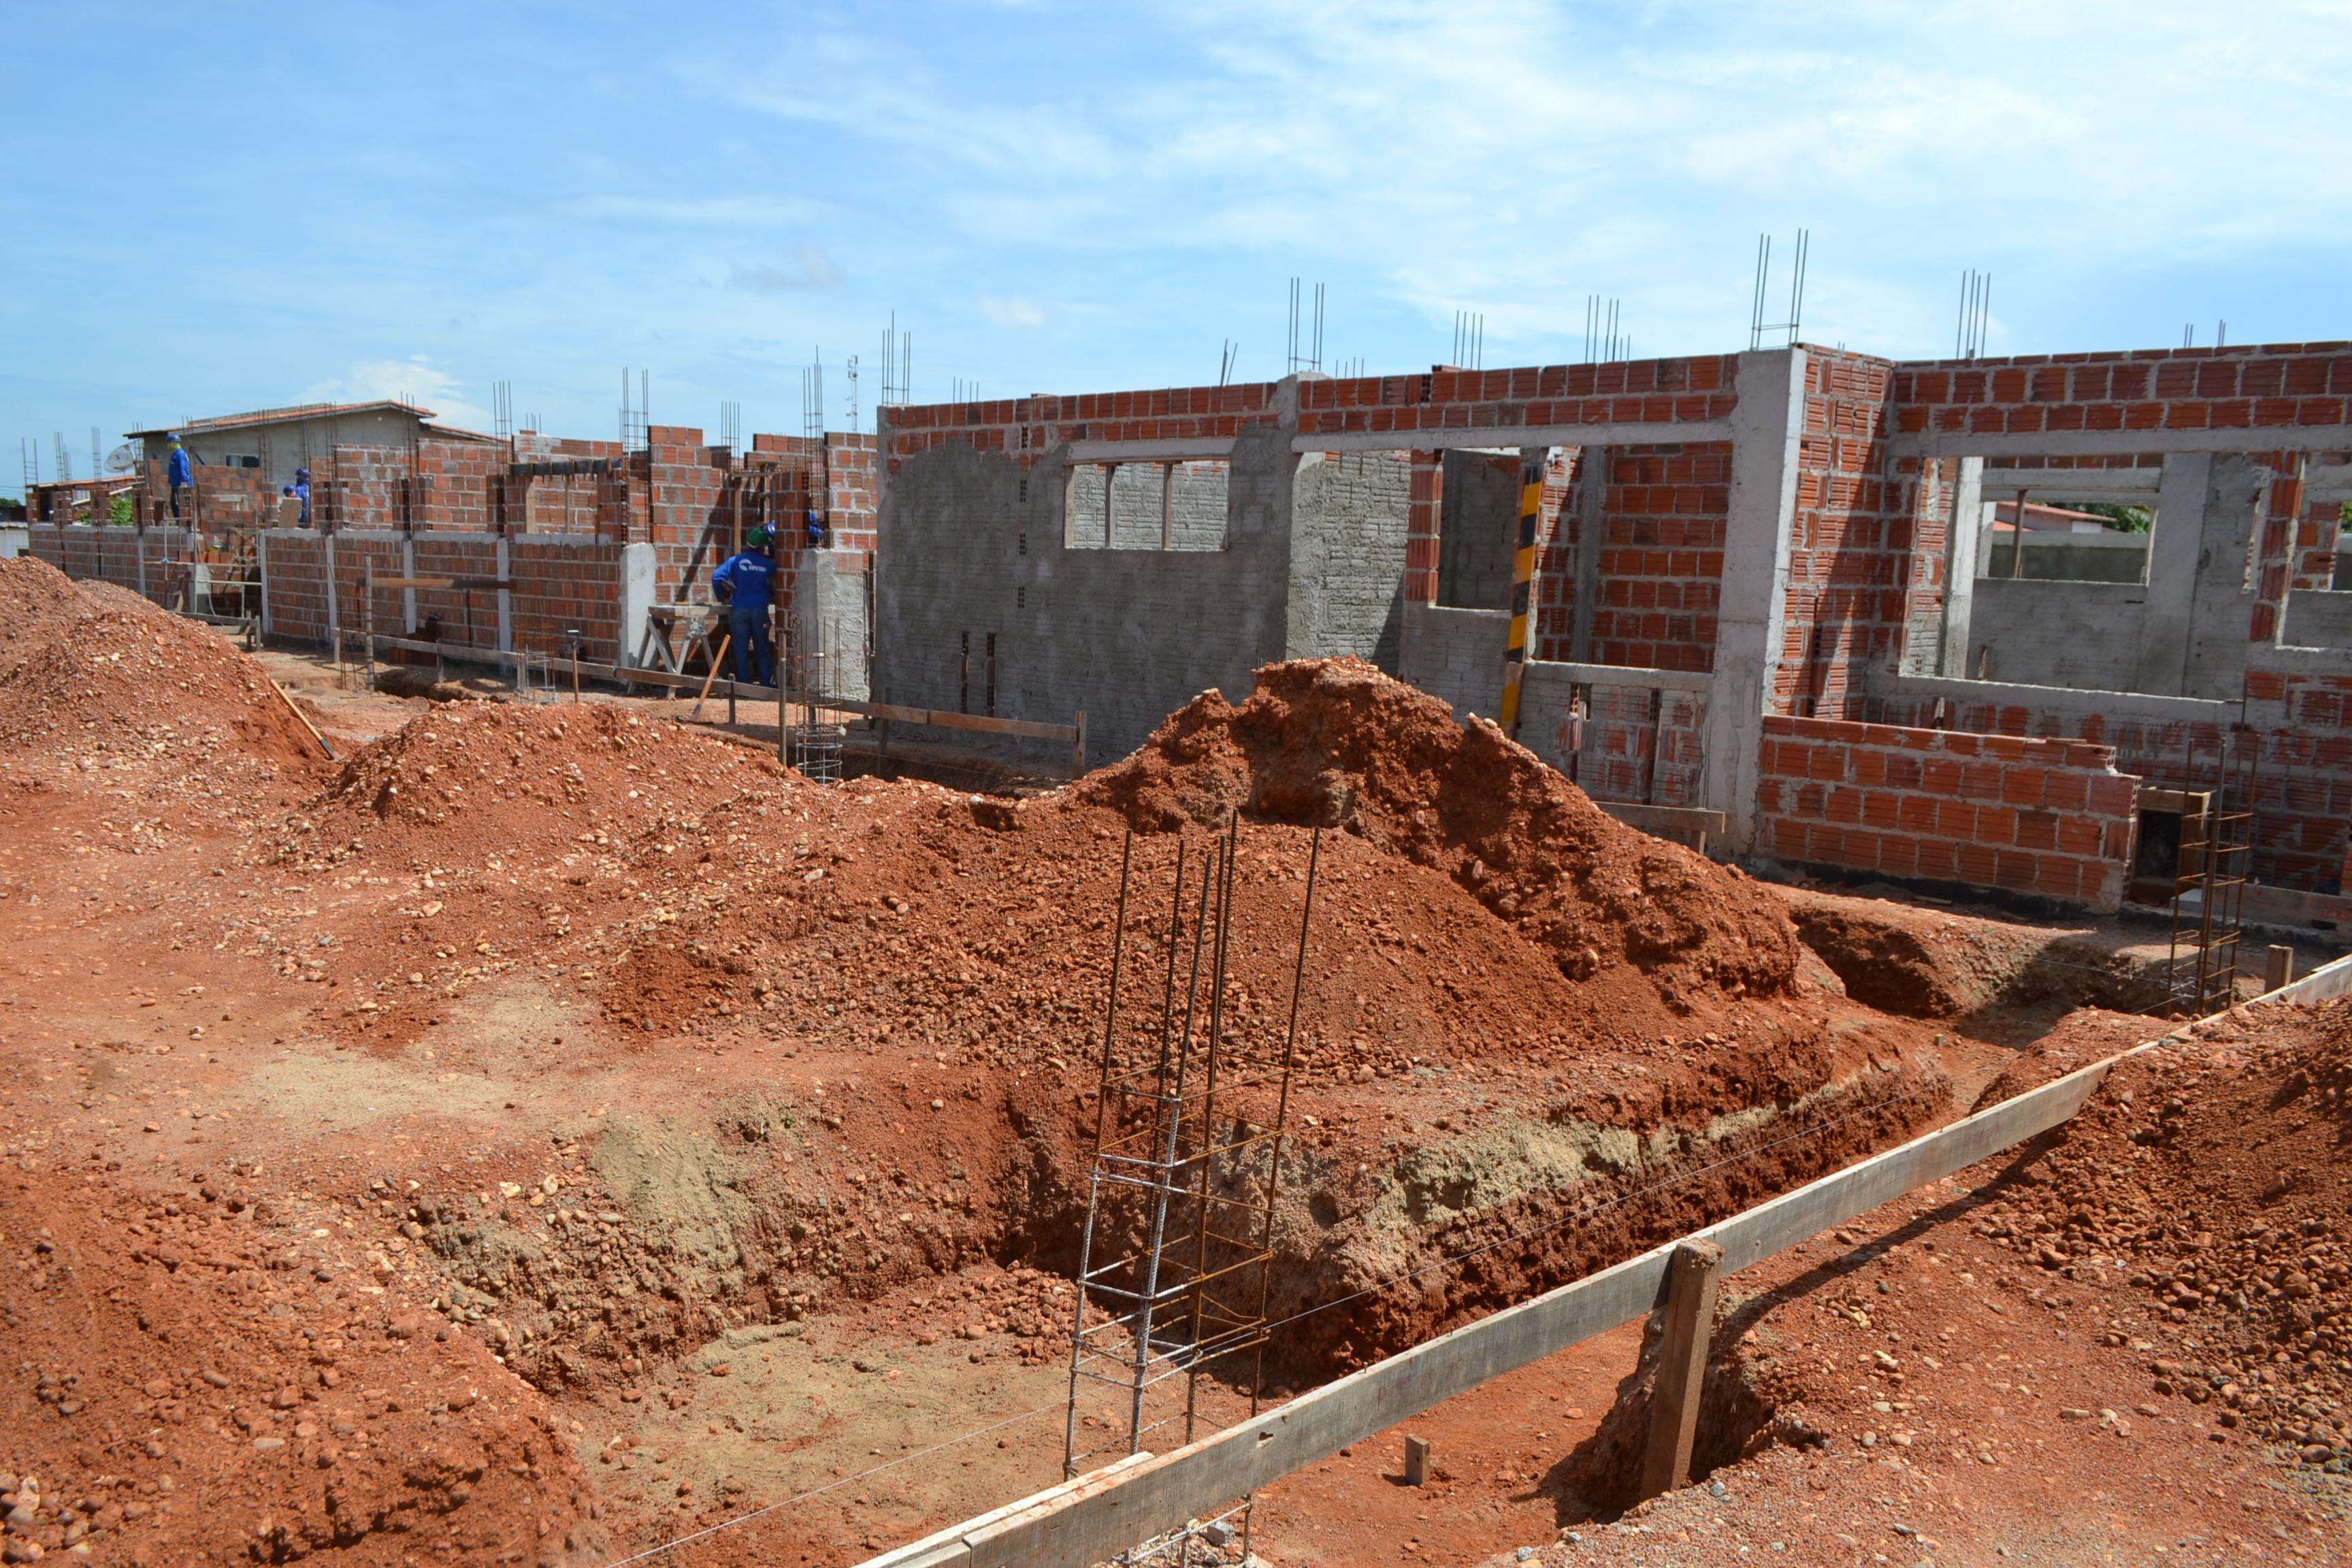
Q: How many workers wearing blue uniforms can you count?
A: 5